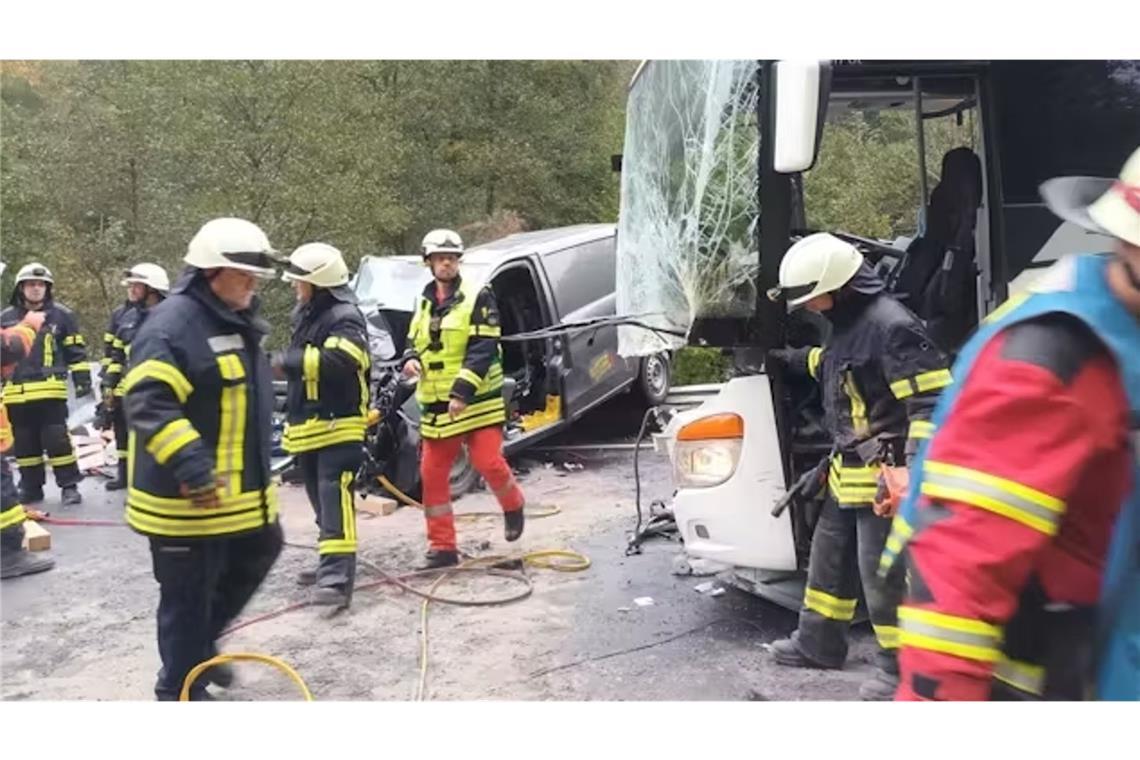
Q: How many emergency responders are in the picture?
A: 8